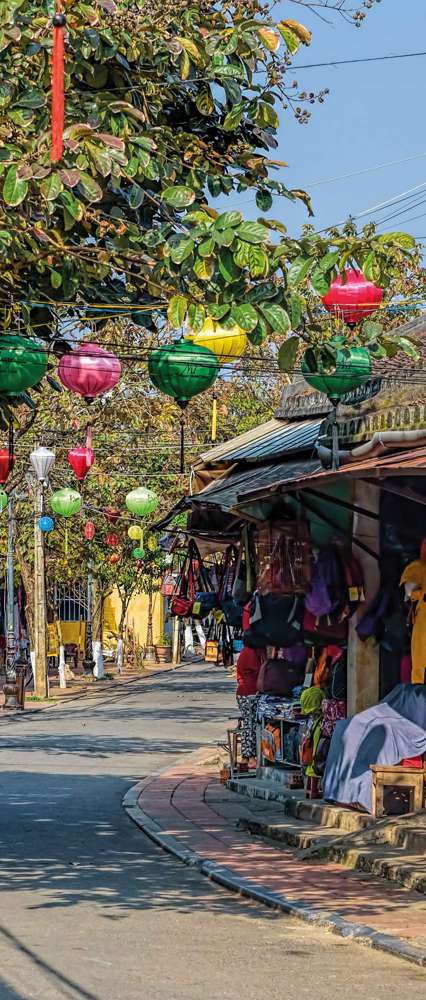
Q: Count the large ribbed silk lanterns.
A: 6